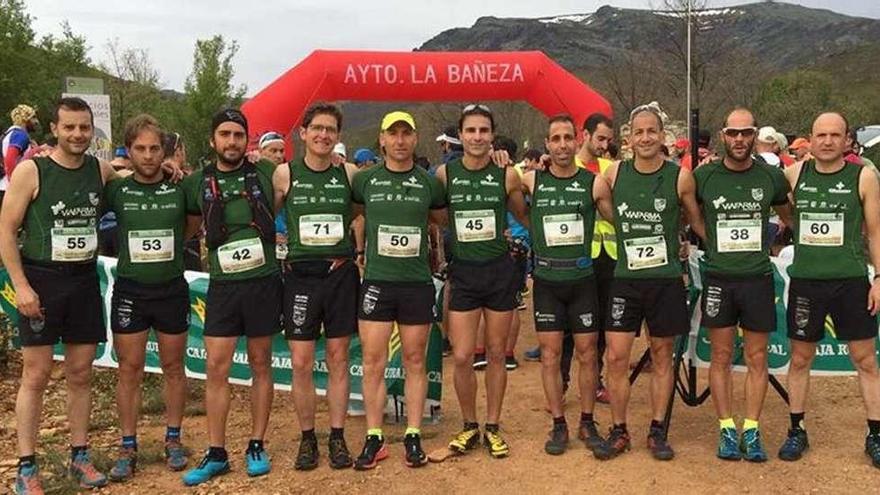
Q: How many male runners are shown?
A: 10